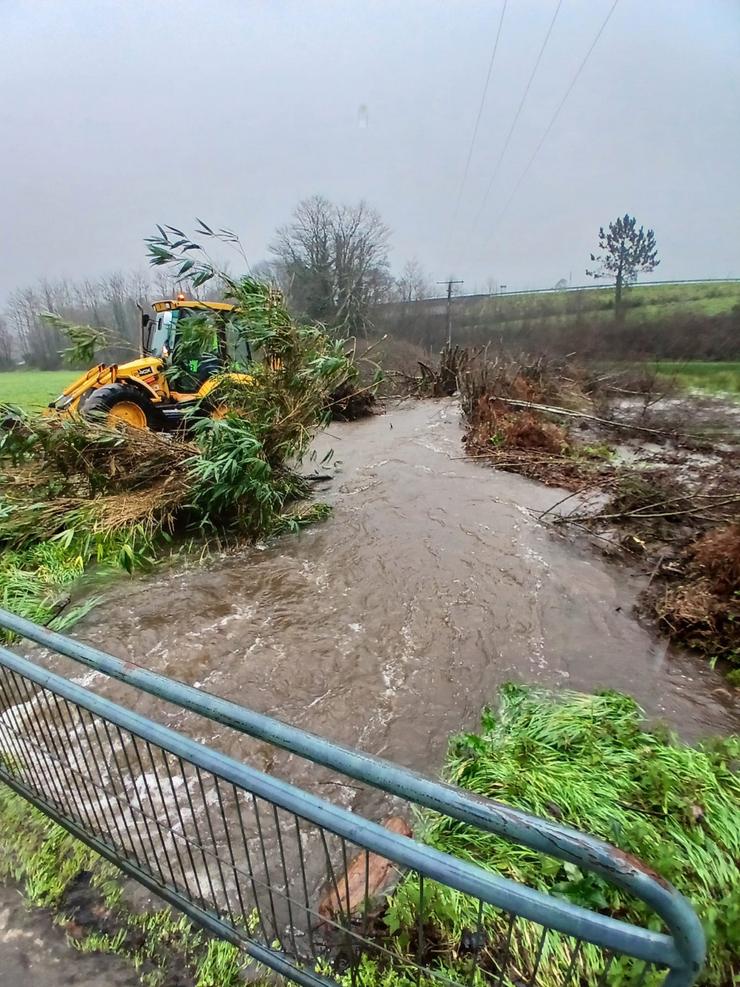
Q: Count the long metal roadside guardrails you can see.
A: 1